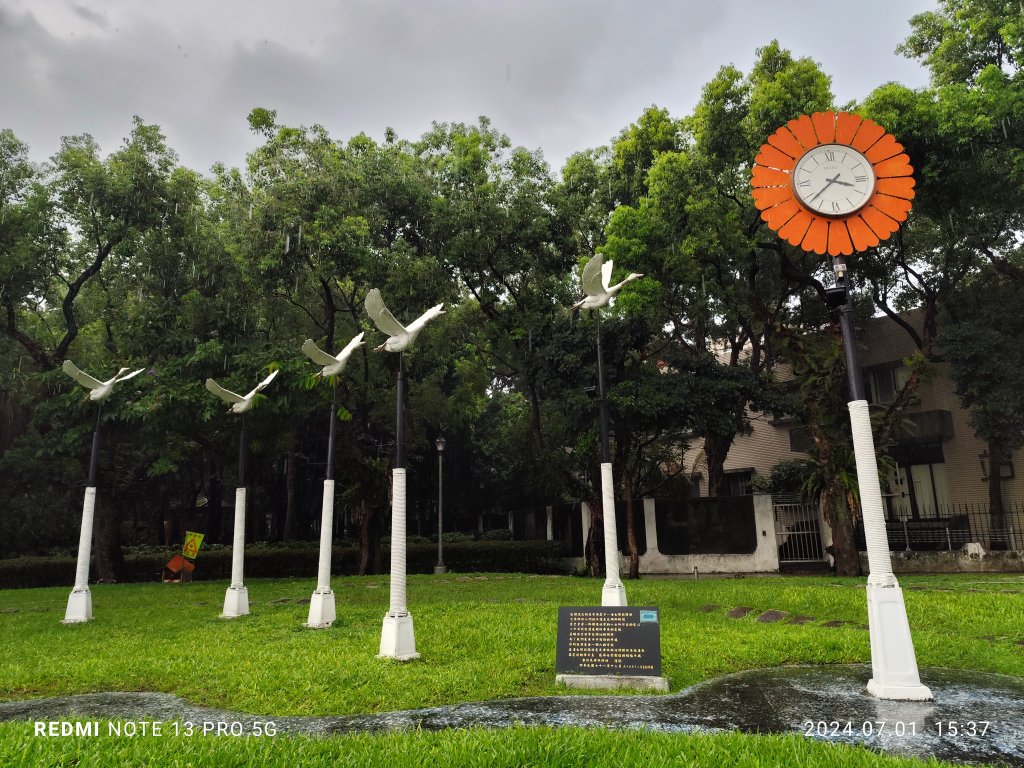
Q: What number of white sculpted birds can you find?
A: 5